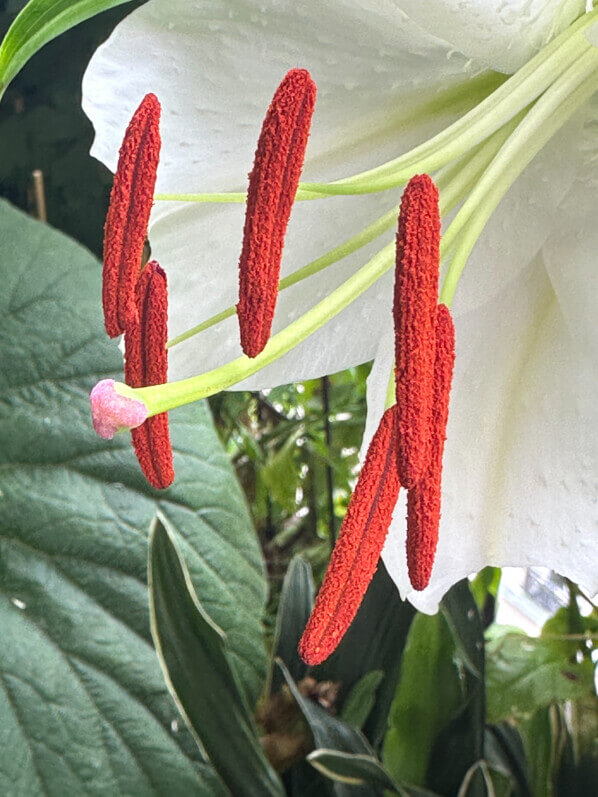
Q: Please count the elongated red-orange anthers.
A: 6